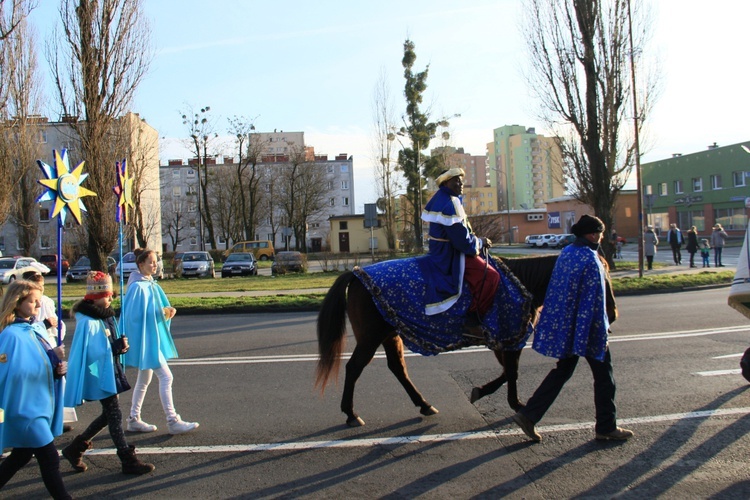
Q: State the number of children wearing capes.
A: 3